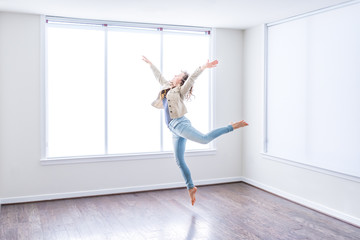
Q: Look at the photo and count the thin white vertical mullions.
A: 2